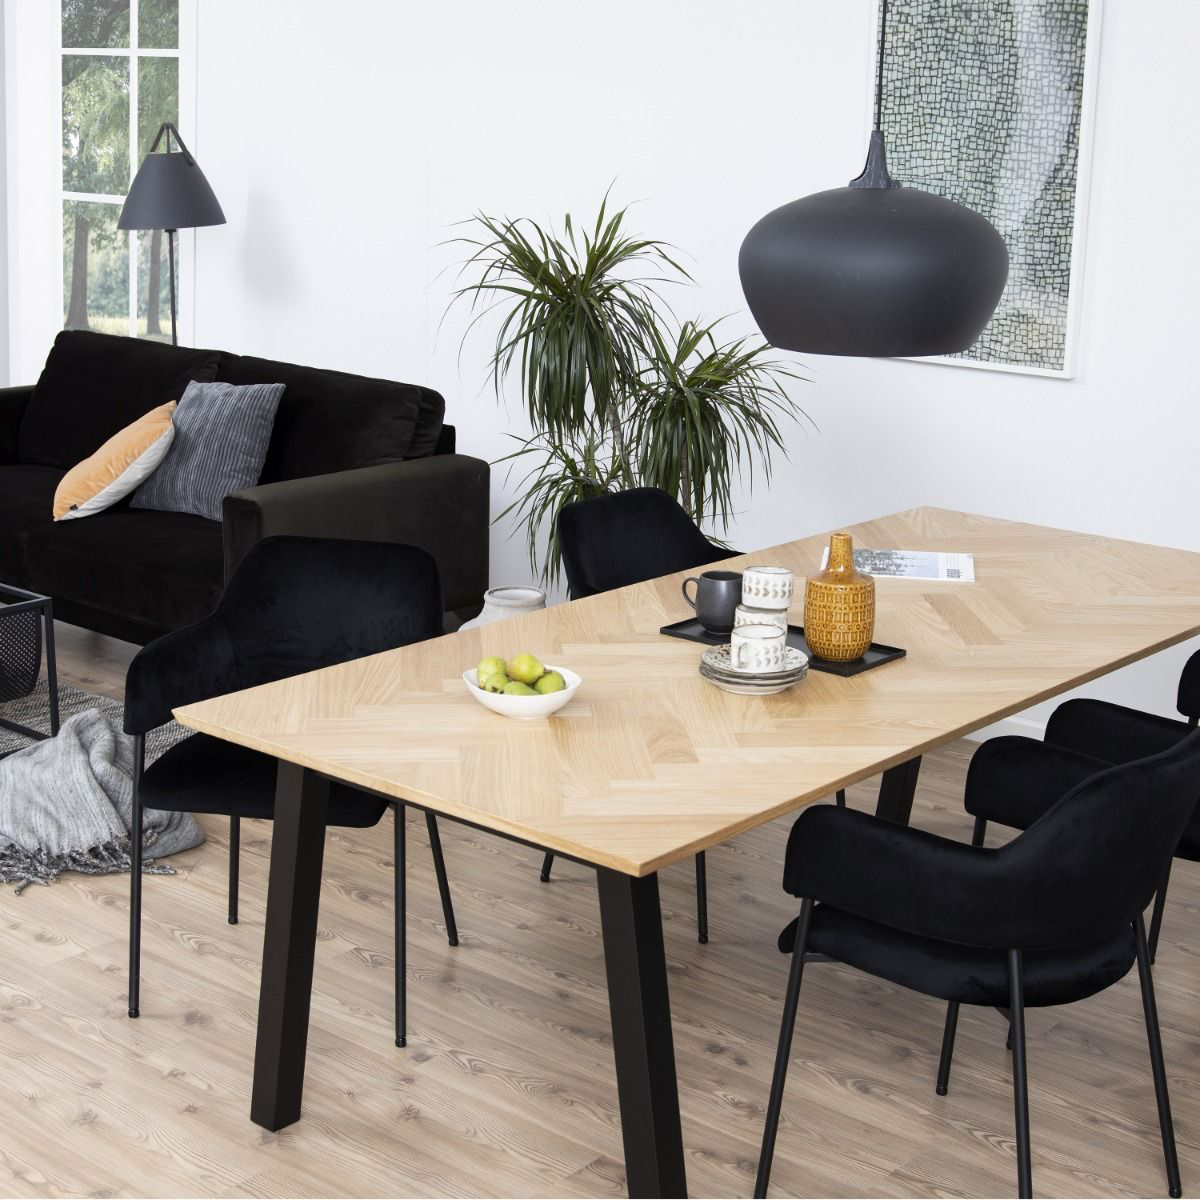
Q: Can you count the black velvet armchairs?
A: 4